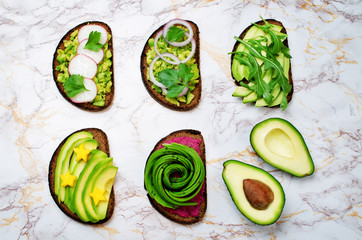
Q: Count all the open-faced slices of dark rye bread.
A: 5